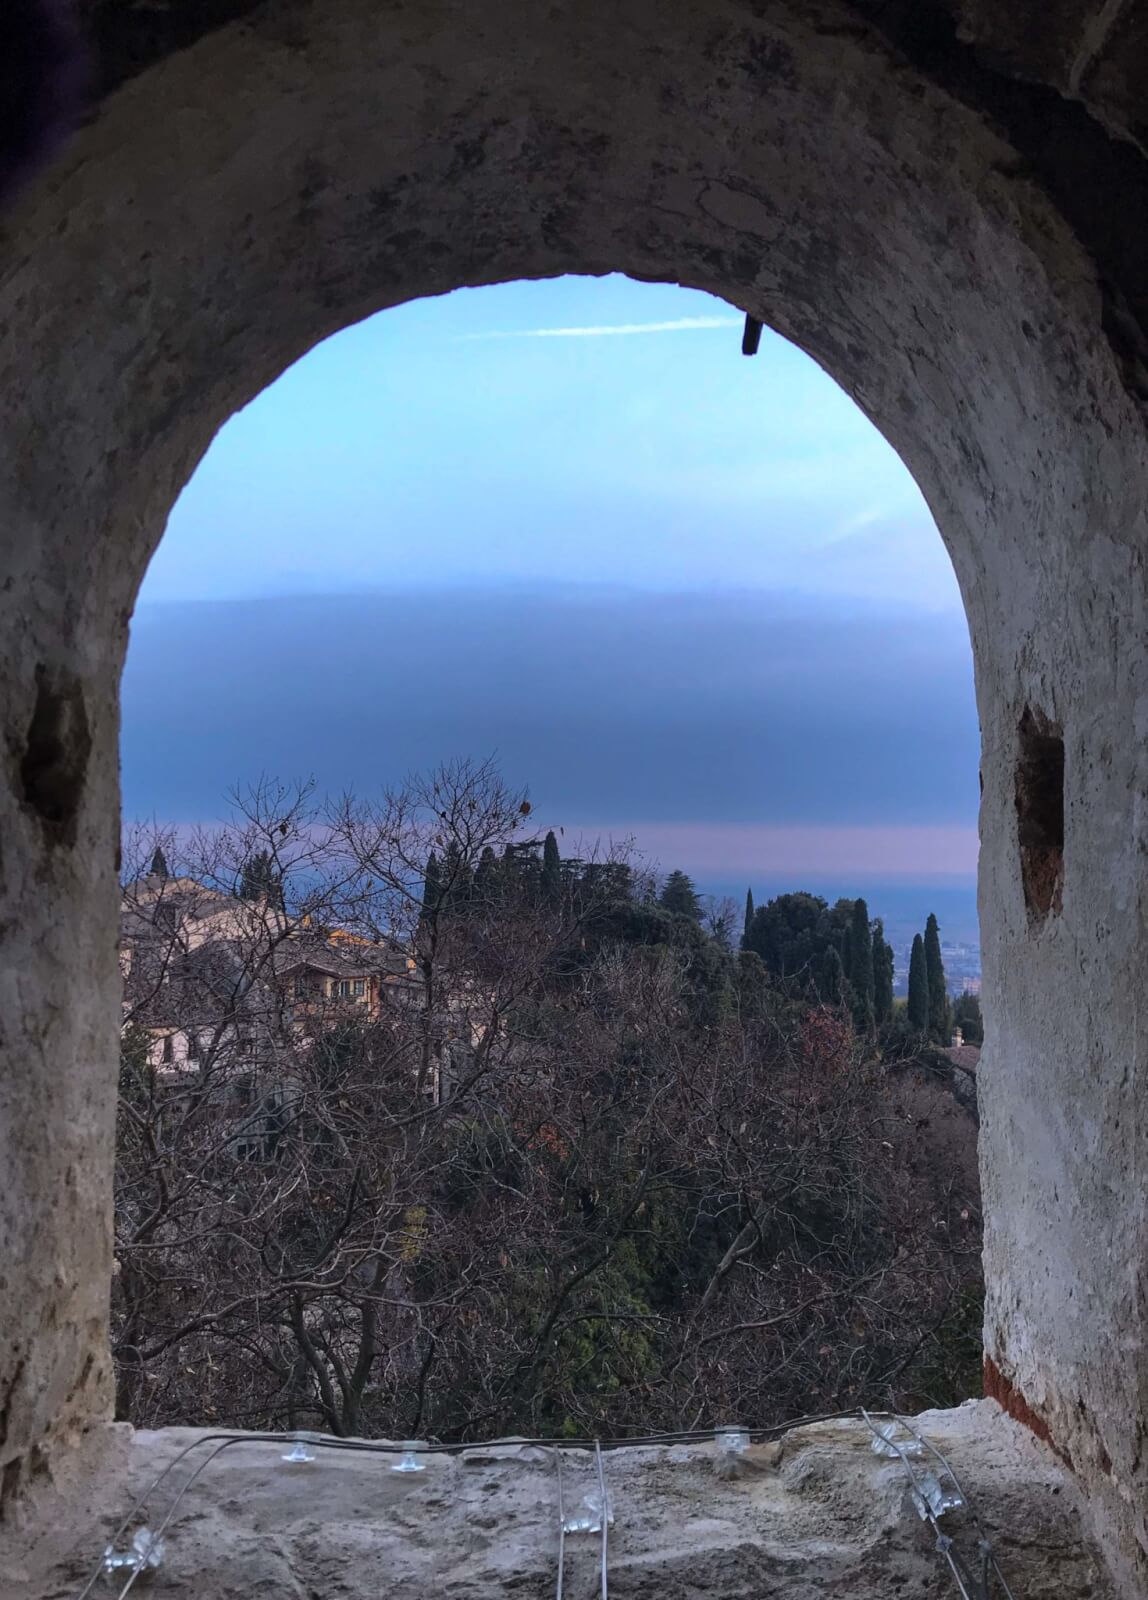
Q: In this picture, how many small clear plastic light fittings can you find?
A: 7